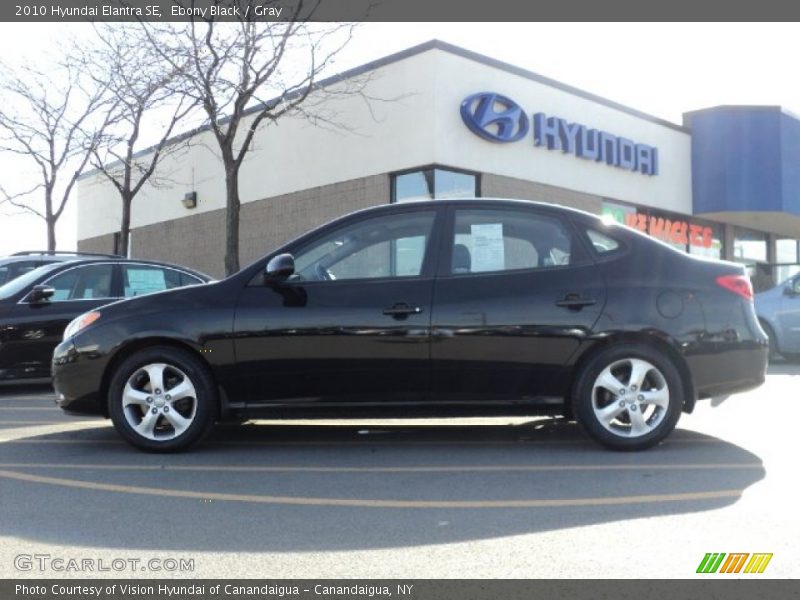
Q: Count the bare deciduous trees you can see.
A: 3